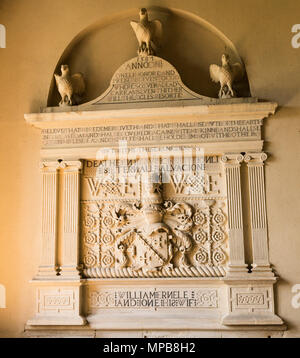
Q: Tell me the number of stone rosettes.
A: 12